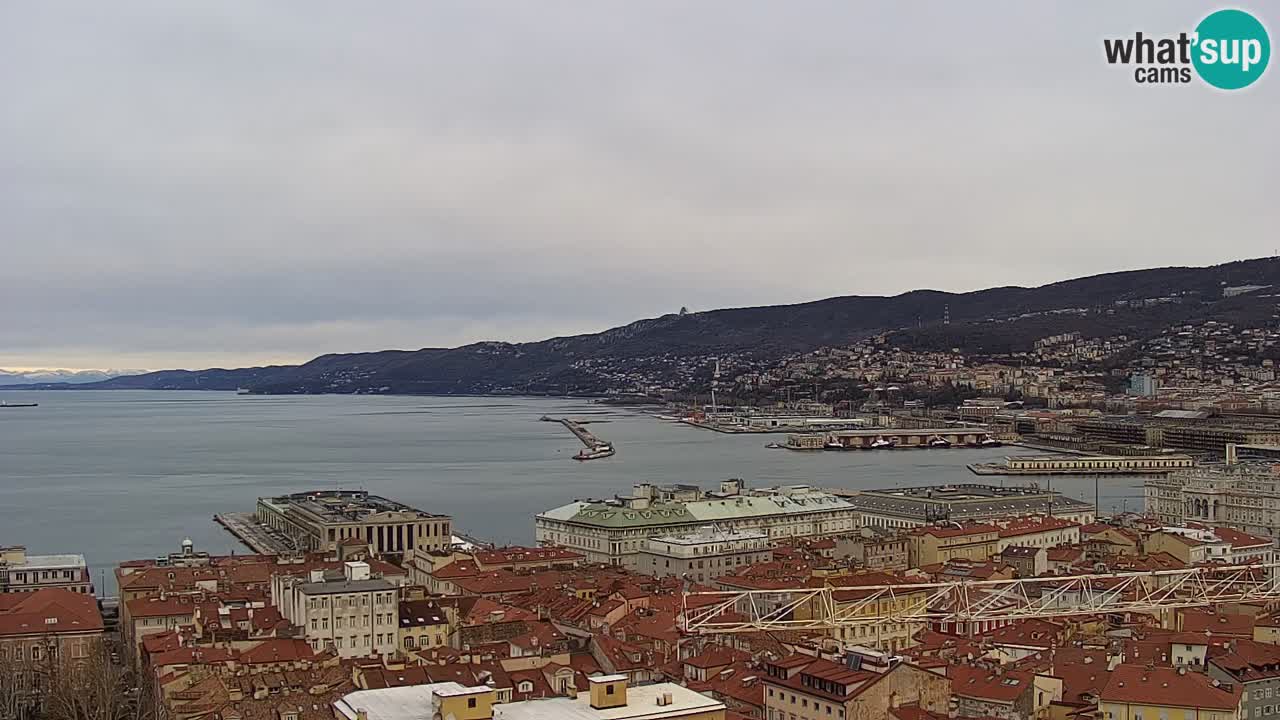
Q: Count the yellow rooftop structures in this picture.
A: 2